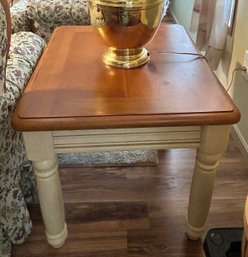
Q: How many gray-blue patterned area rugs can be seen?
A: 1